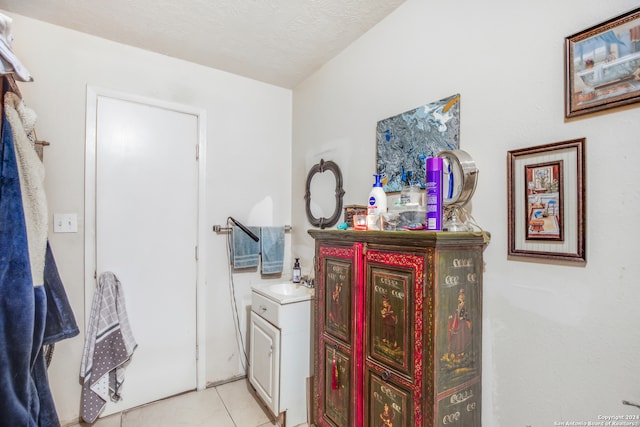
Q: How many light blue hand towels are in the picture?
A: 2